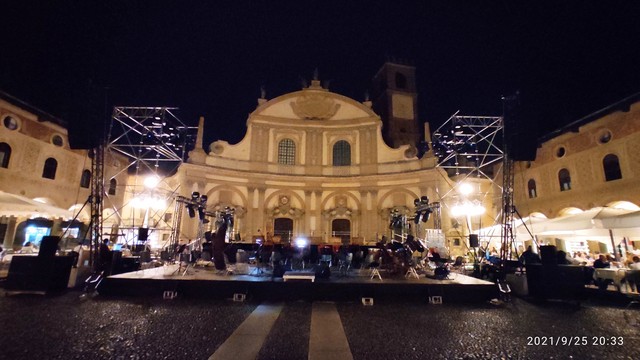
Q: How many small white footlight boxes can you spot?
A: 4